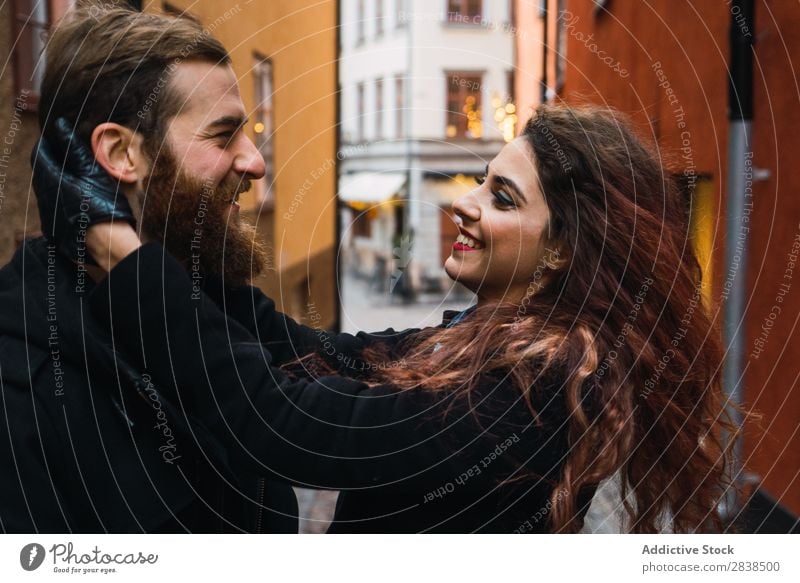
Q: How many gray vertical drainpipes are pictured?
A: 1